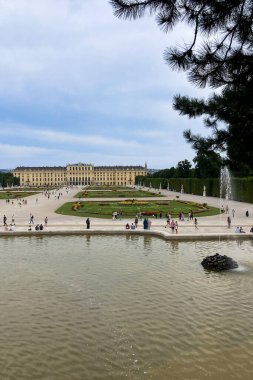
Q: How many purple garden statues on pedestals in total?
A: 0